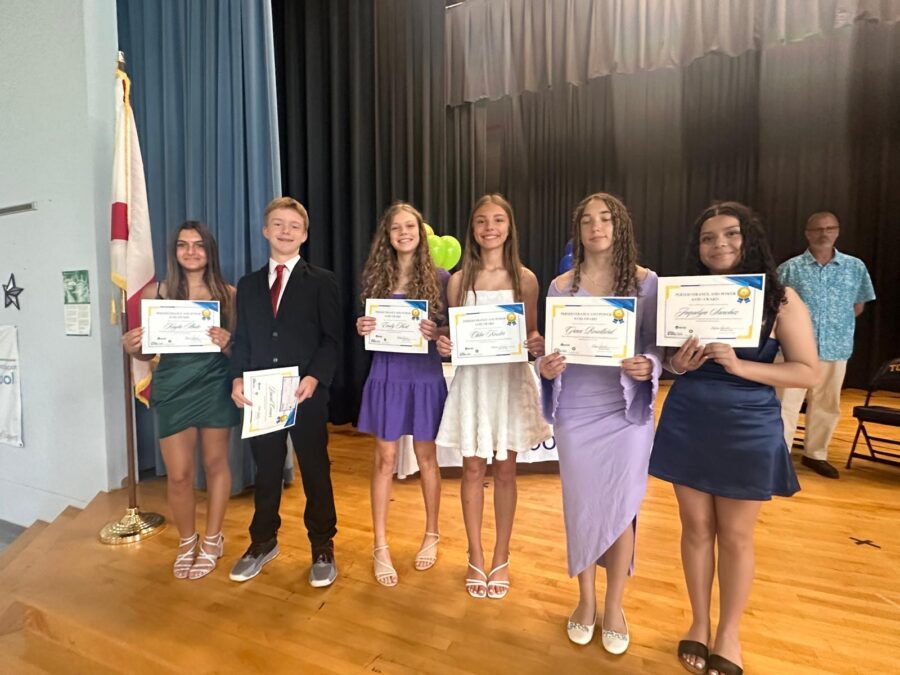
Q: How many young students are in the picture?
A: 6